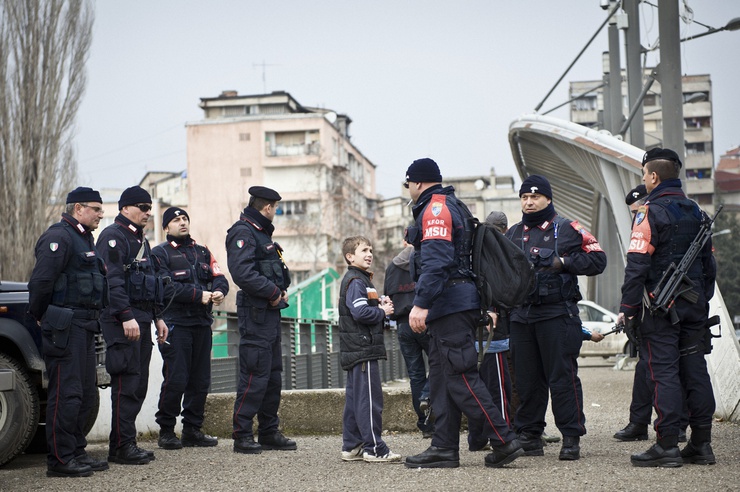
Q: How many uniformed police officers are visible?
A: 8